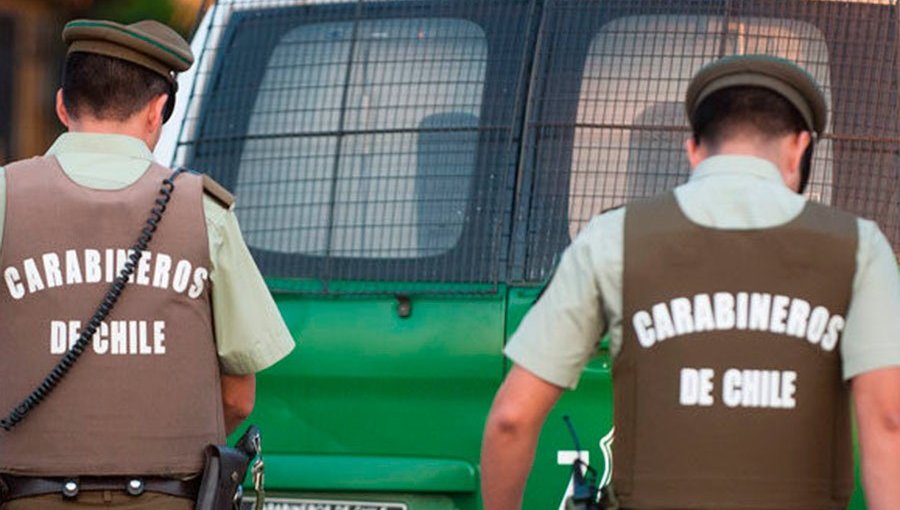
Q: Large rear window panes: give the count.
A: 2